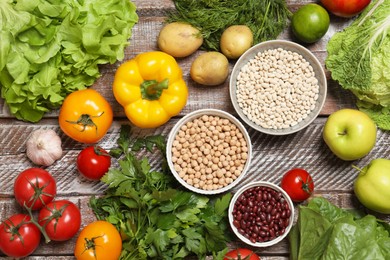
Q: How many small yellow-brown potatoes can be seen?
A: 3